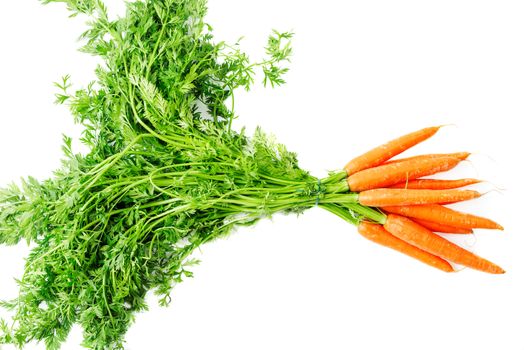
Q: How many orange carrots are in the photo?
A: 9